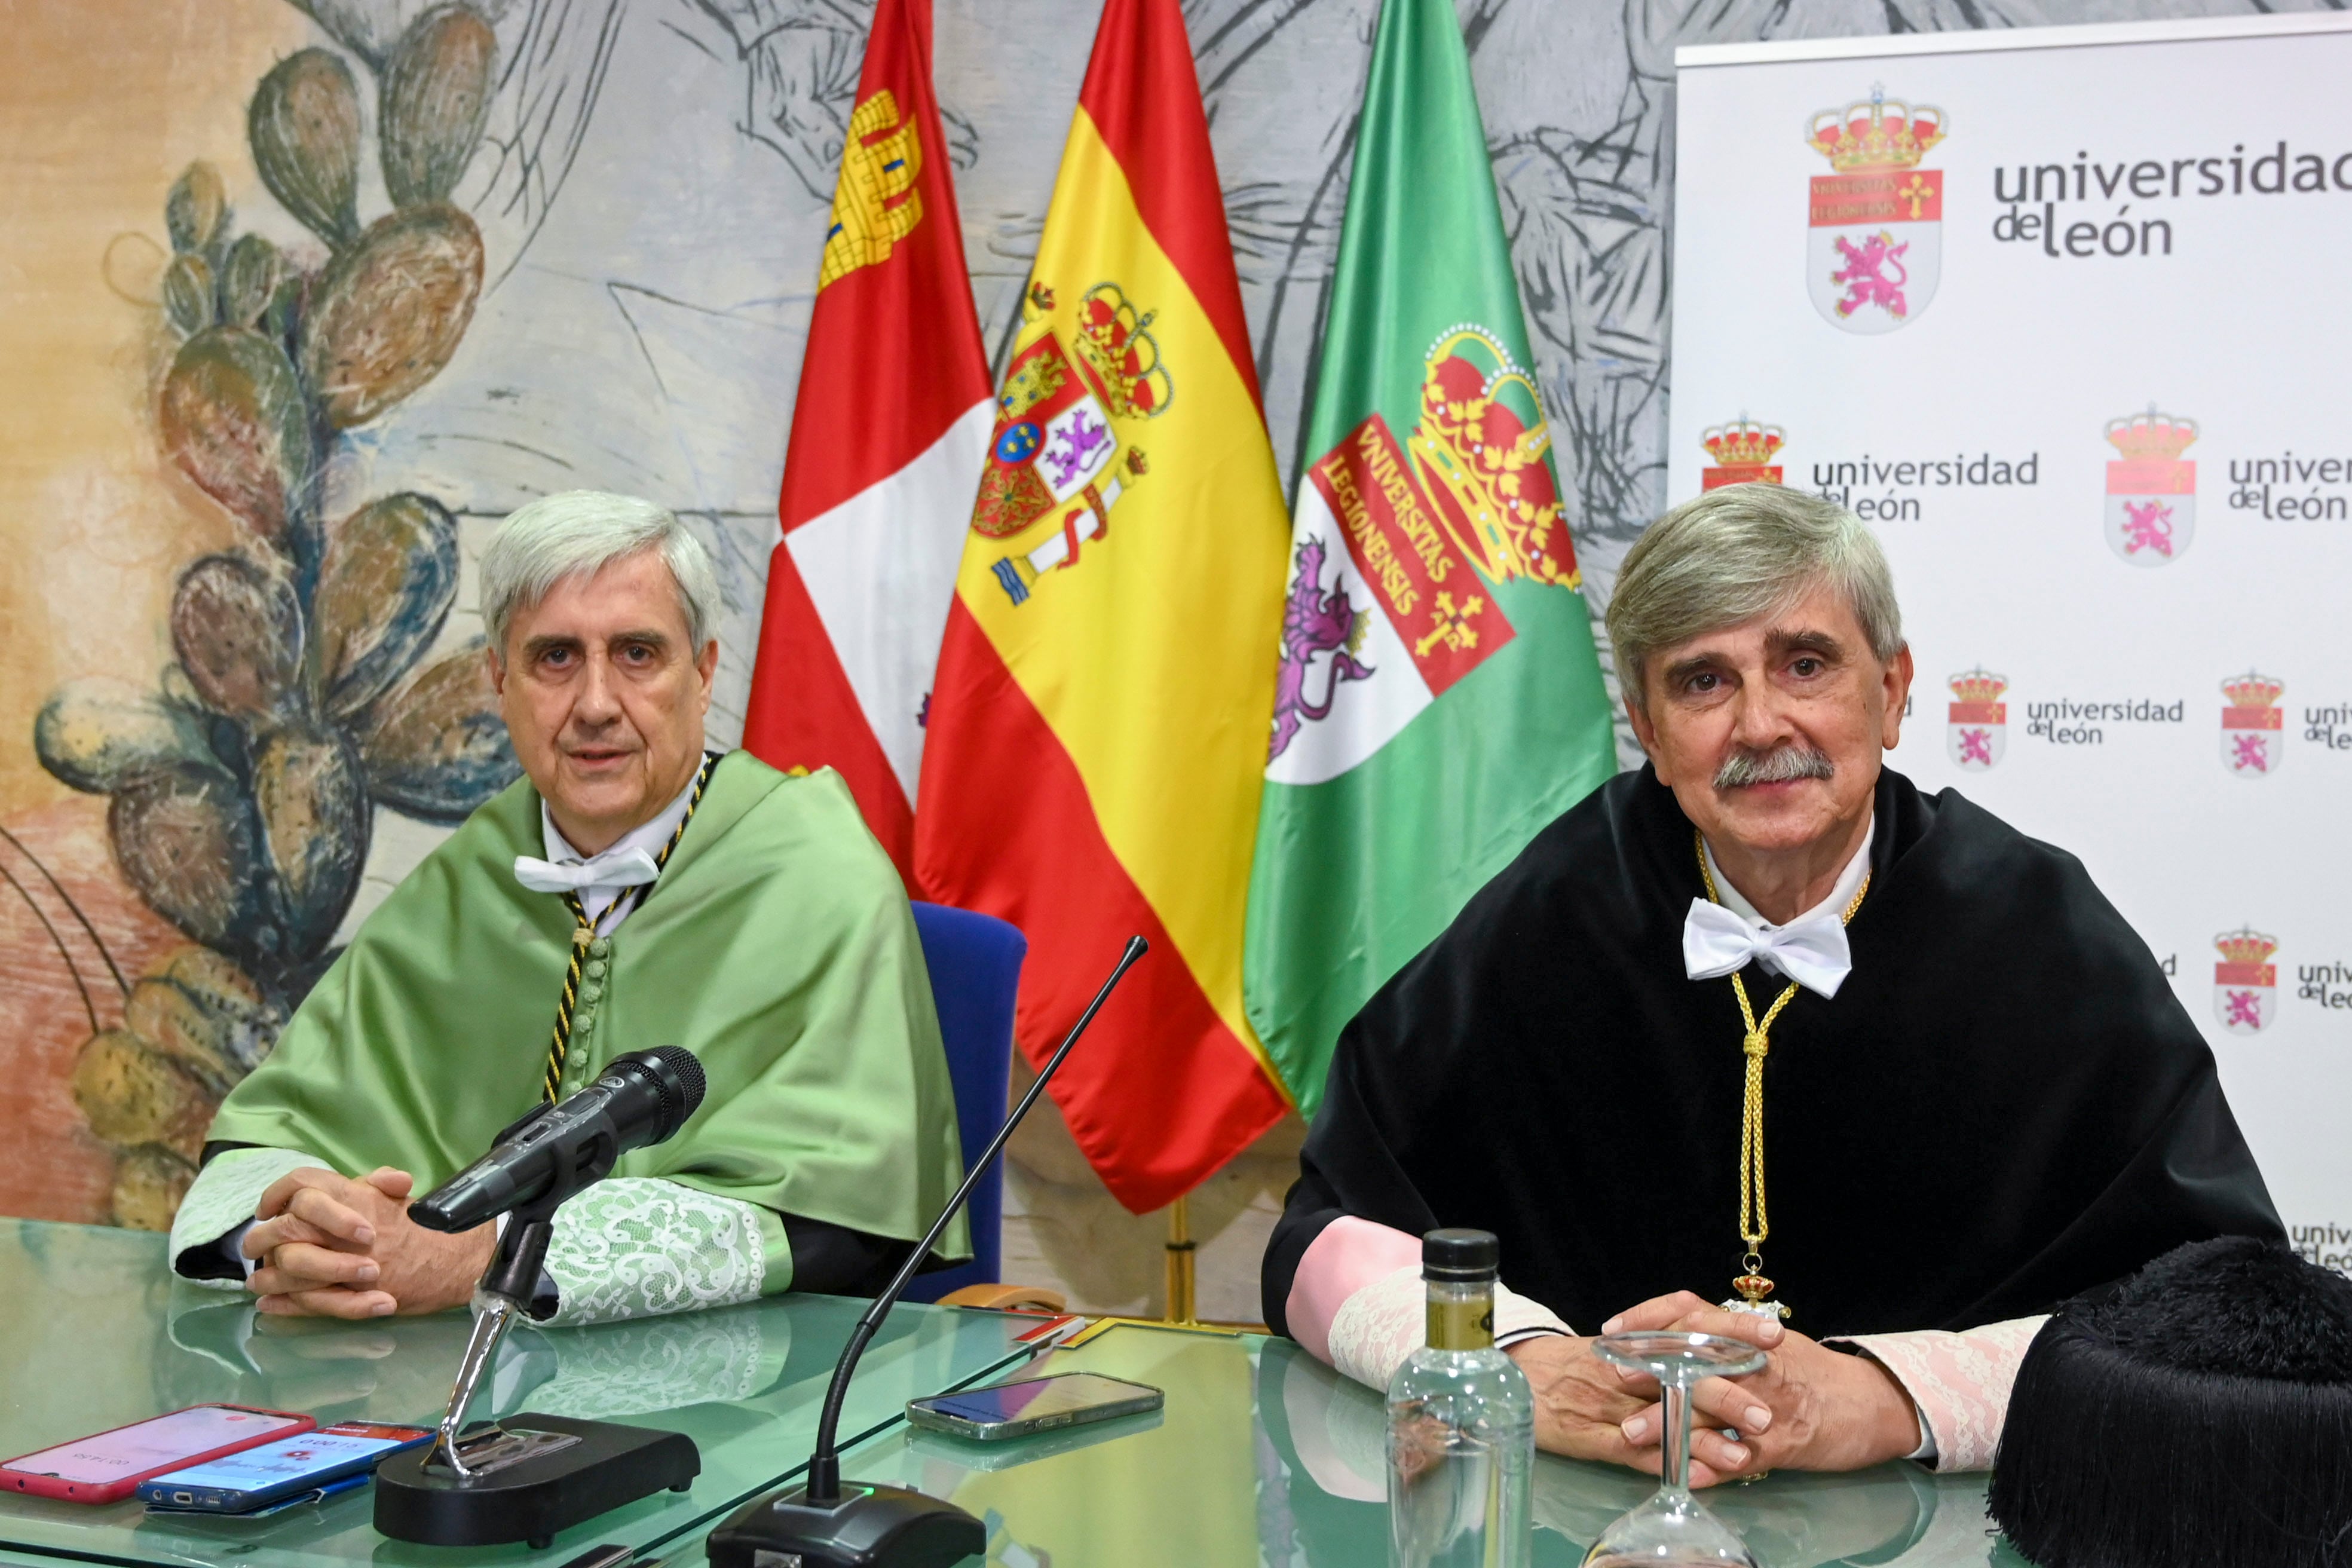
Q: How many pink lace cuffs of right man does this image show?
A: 2